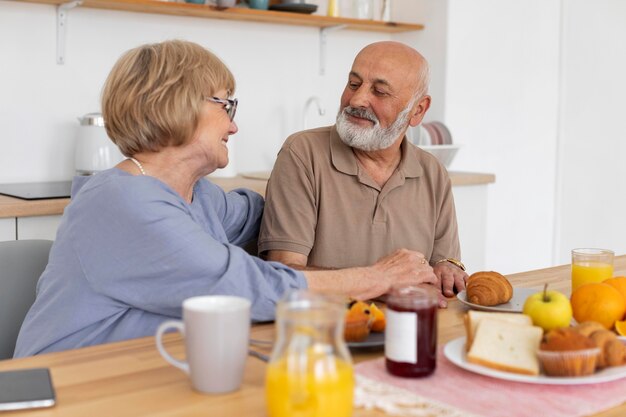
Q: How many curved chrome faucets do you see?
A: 1